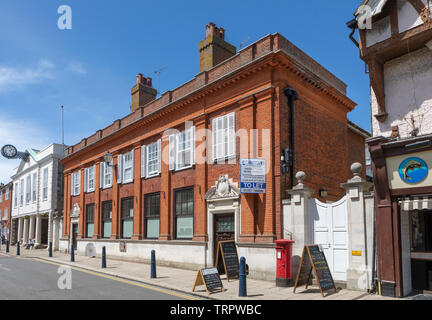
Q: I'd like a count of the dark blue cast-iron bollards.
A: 7